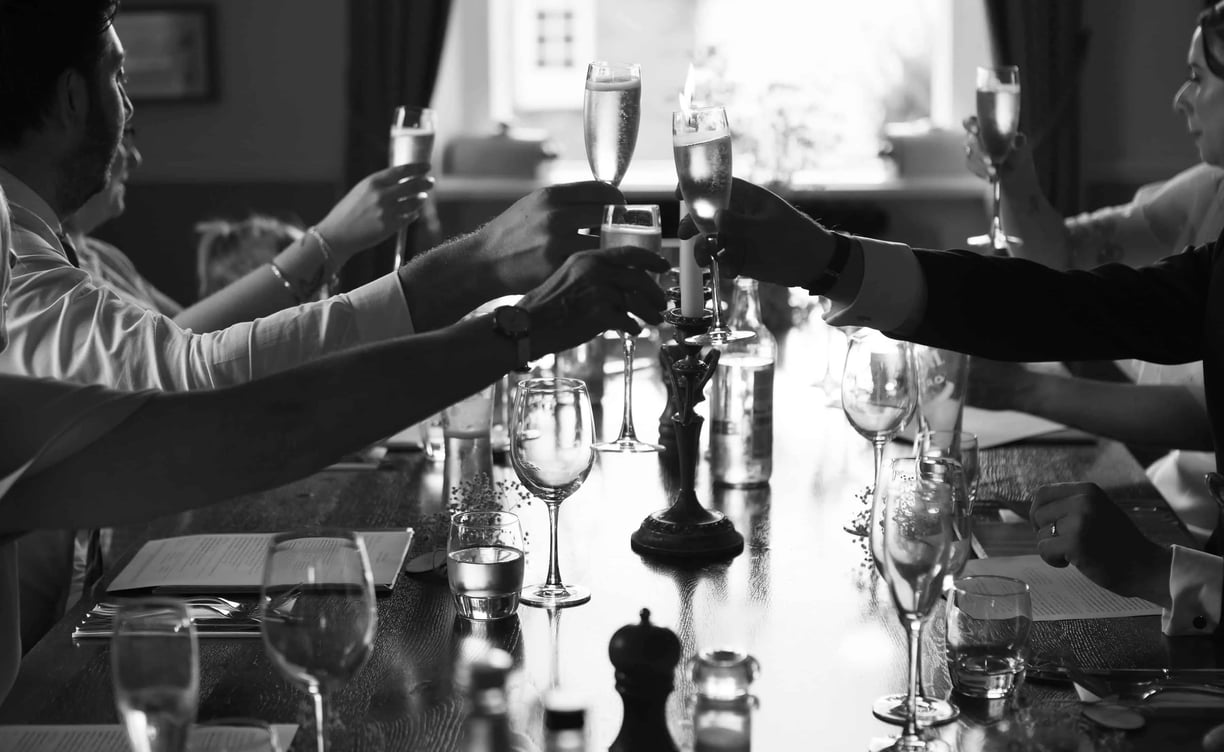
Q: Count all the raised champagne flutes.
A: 5